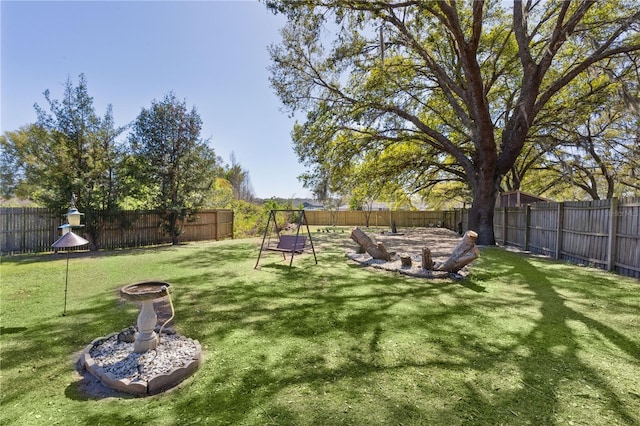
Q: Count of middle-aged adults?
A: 0